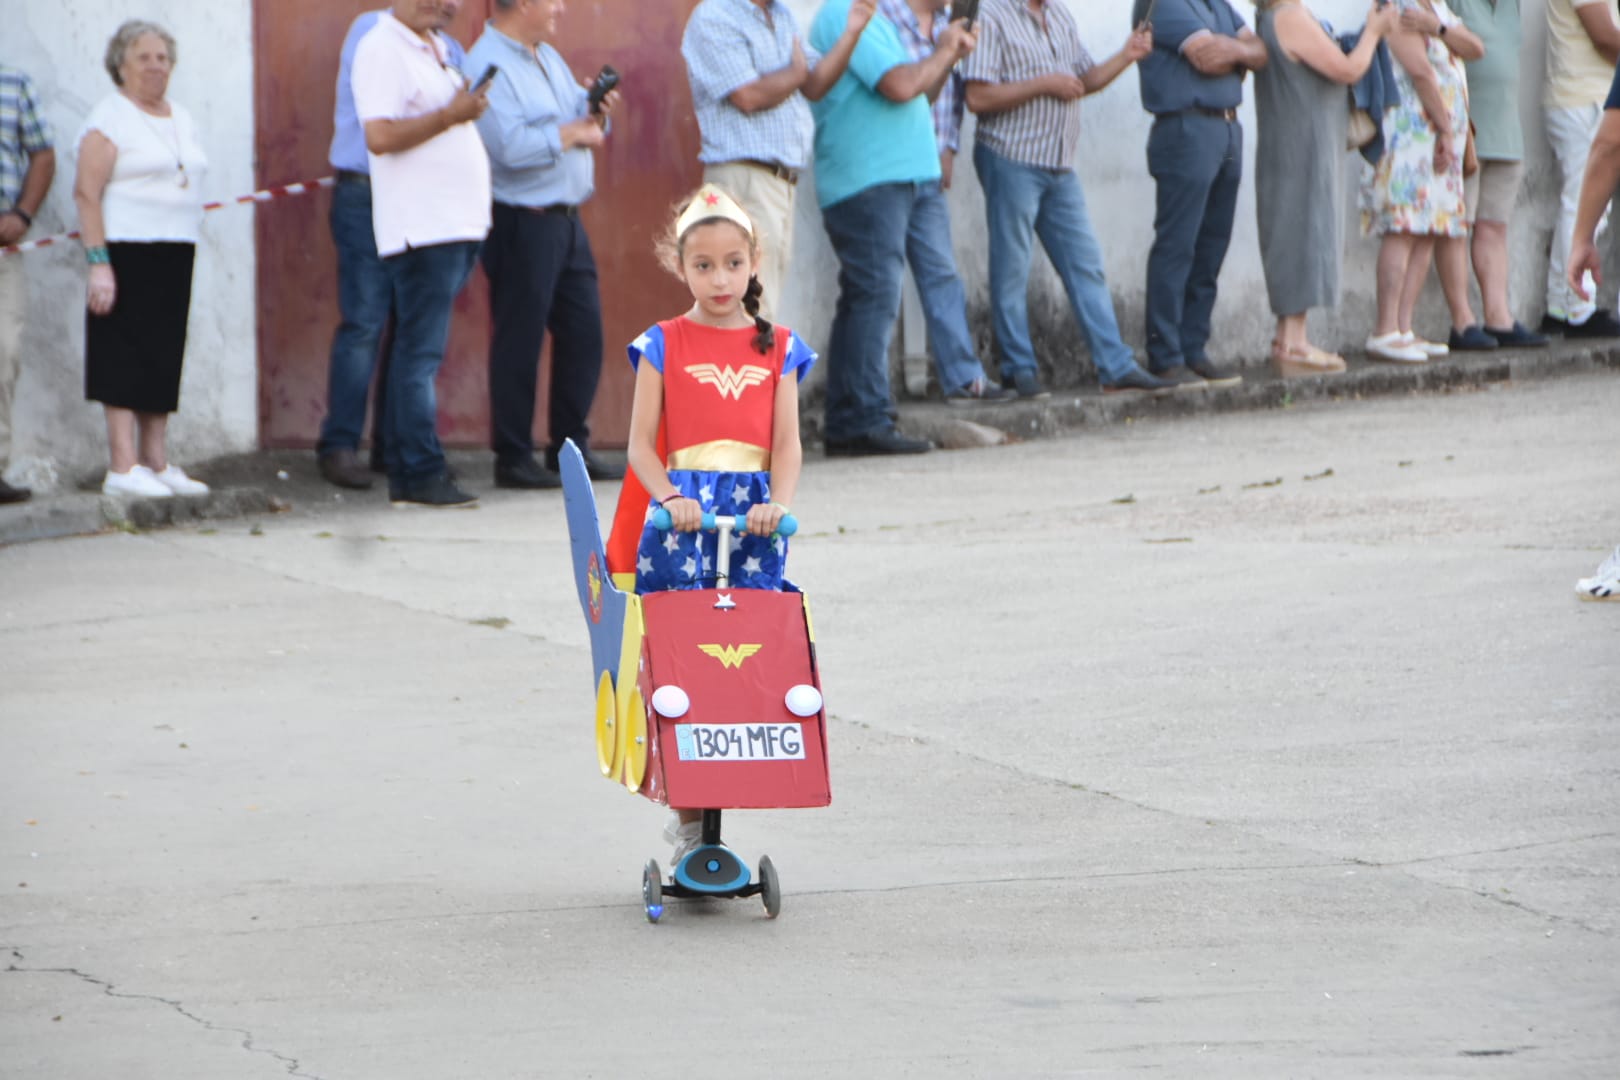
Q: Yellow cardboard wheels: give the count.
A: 2